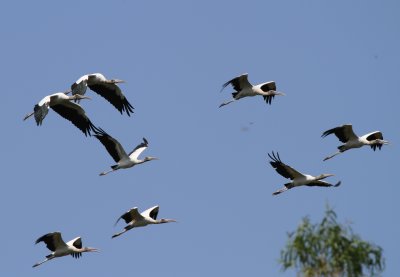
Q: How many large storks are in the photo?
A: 8